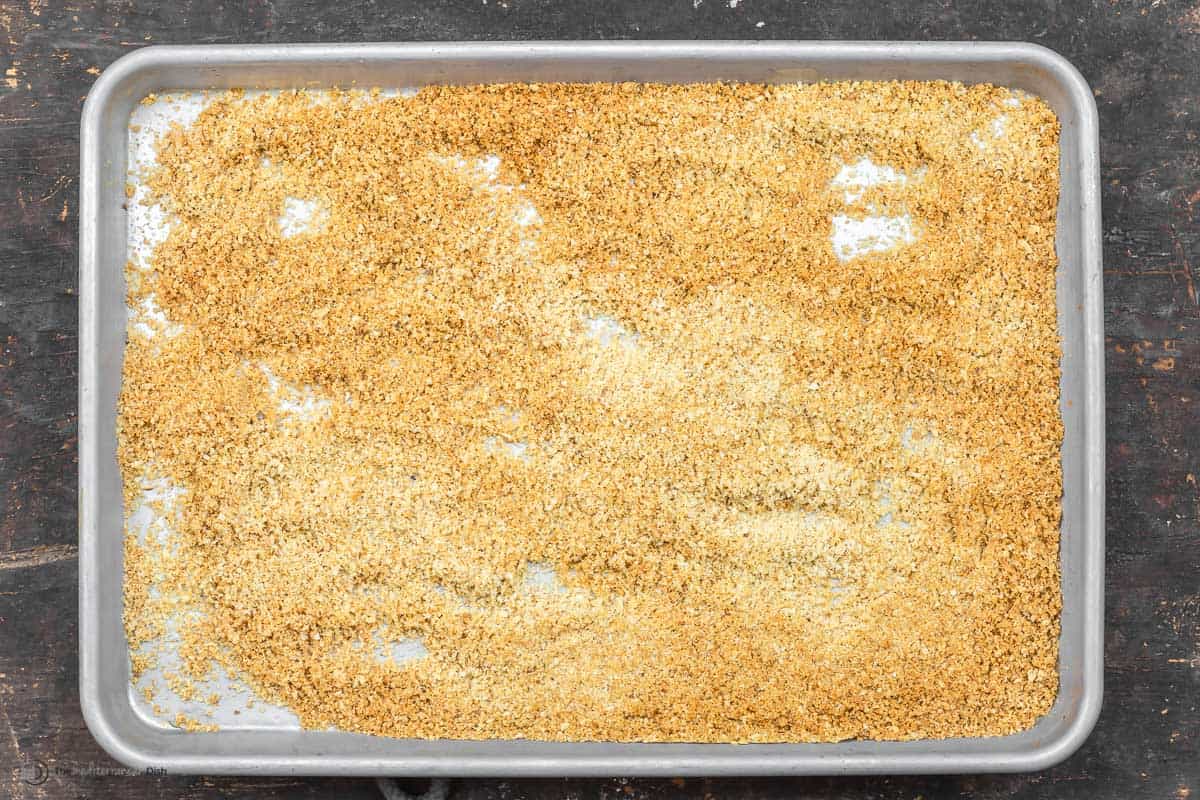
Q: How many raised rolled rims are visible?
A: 1